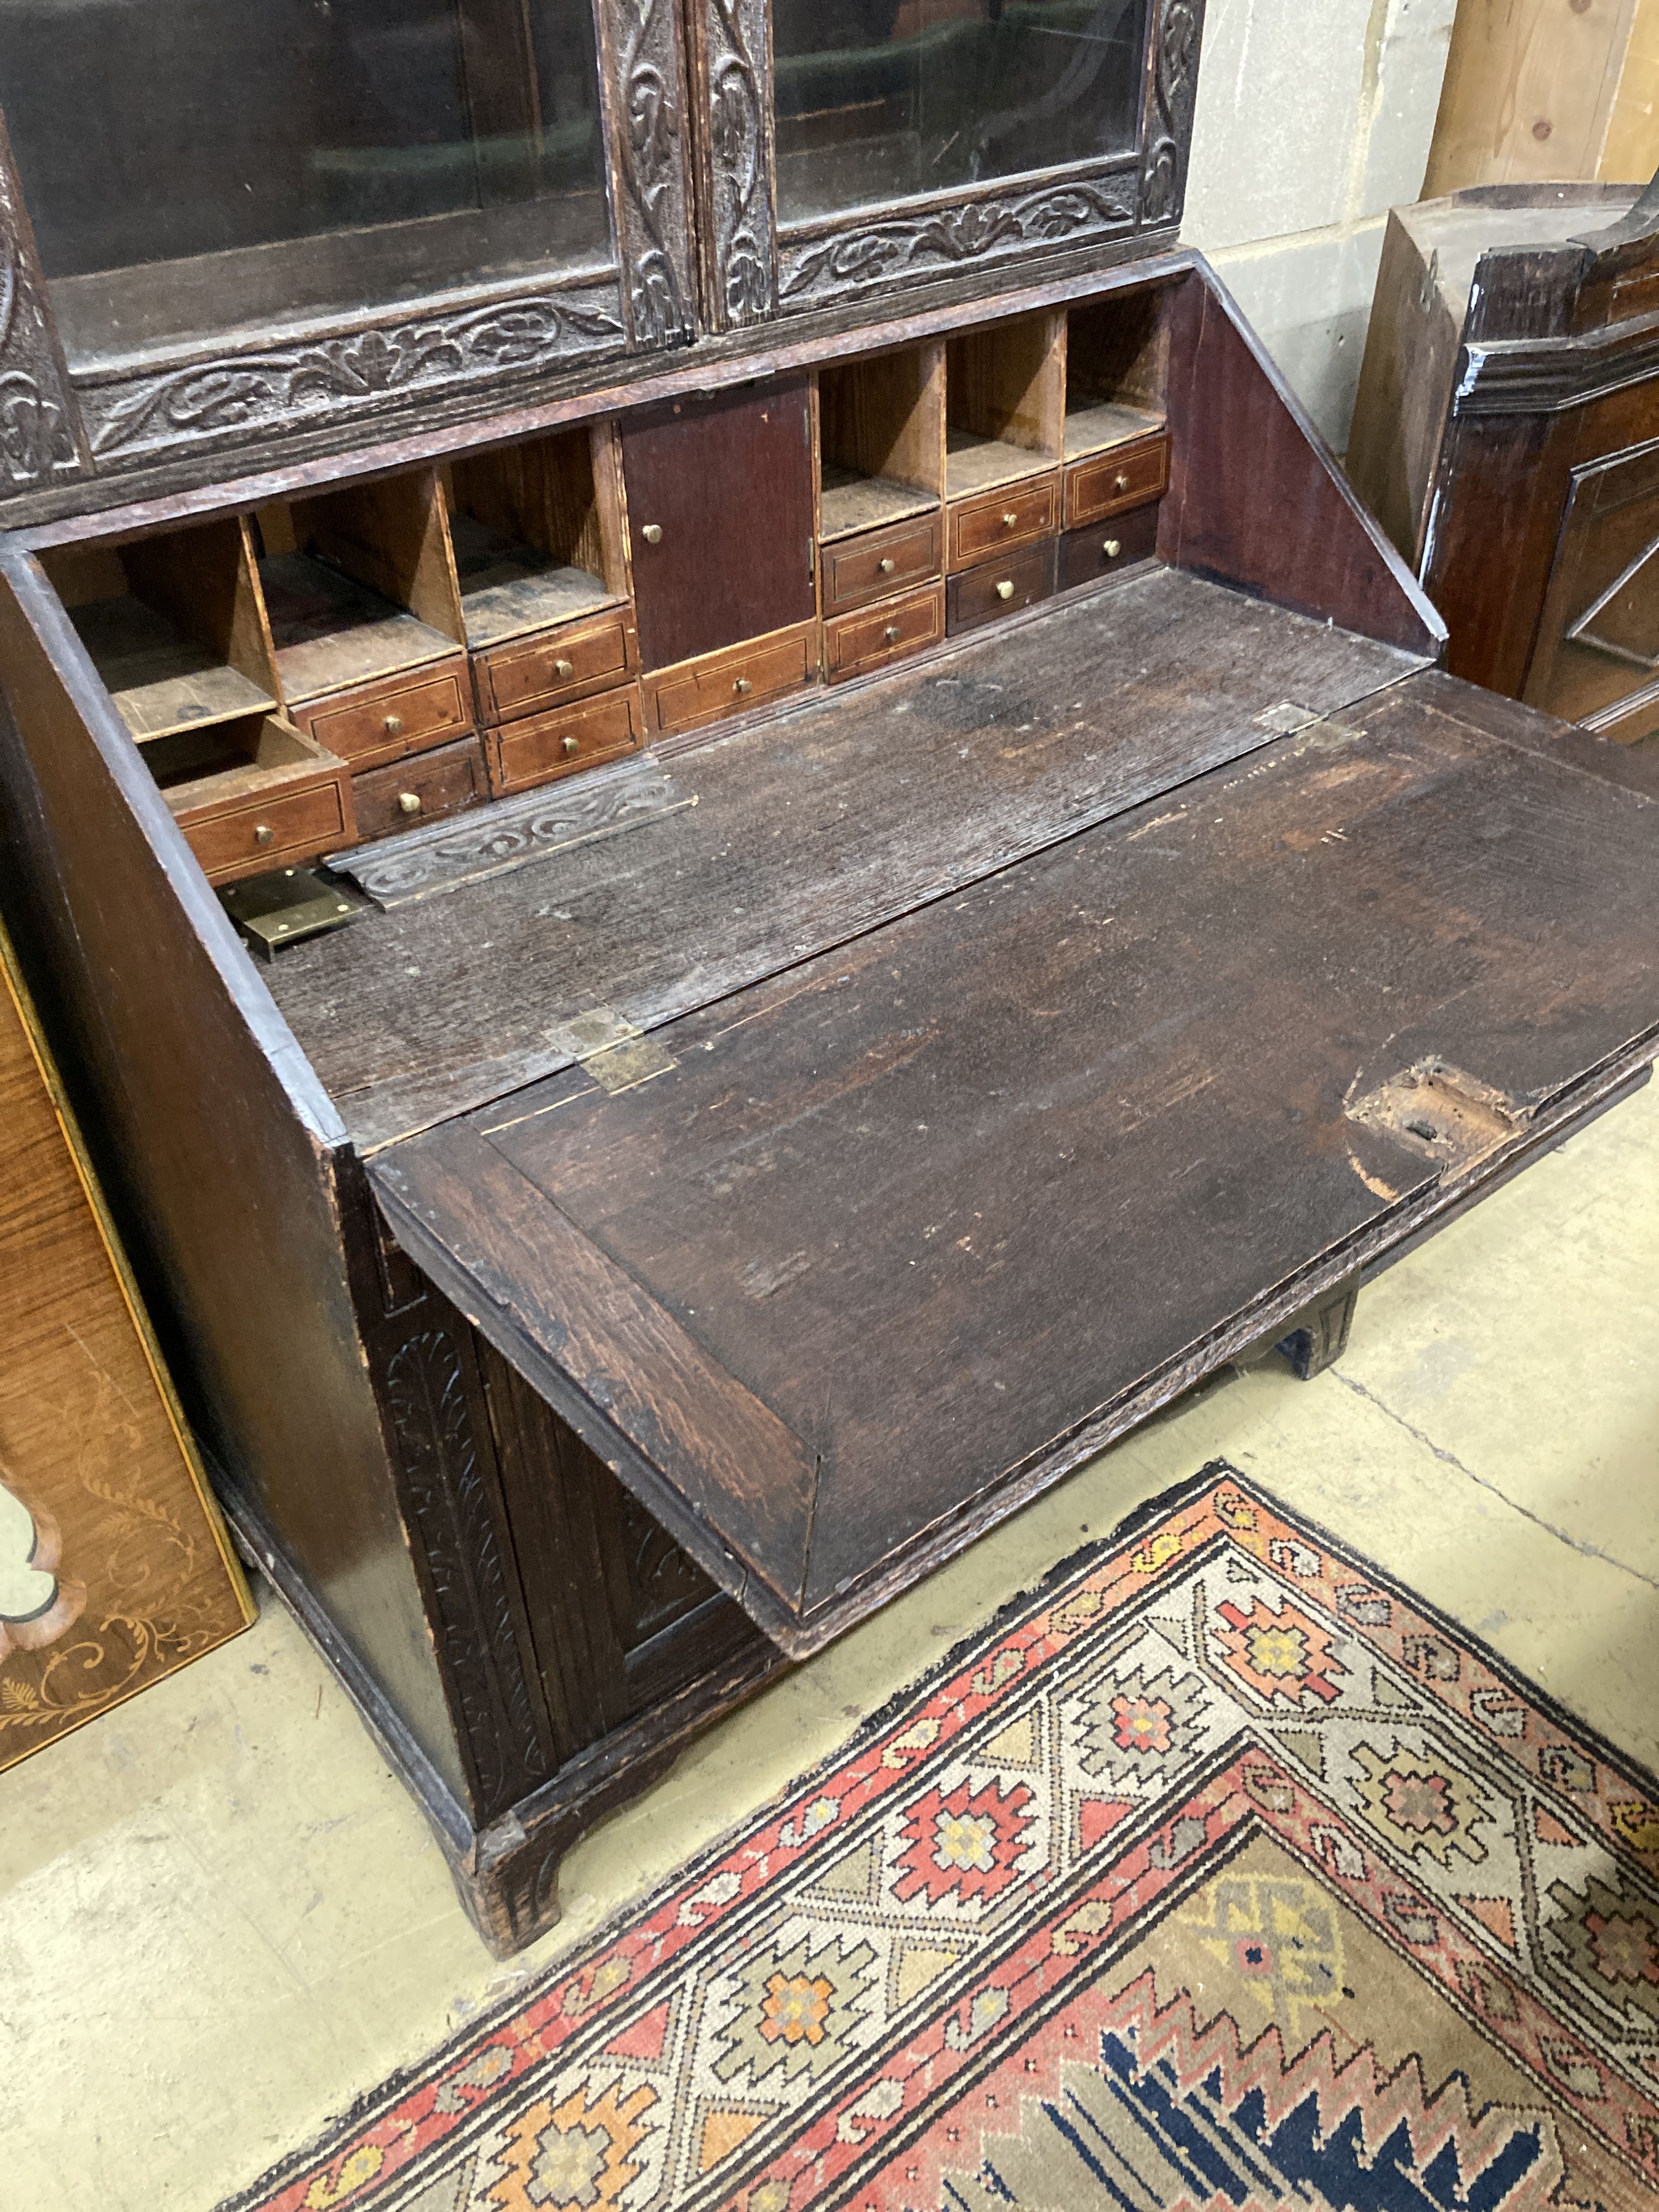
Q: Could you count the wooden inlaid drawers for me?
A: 12